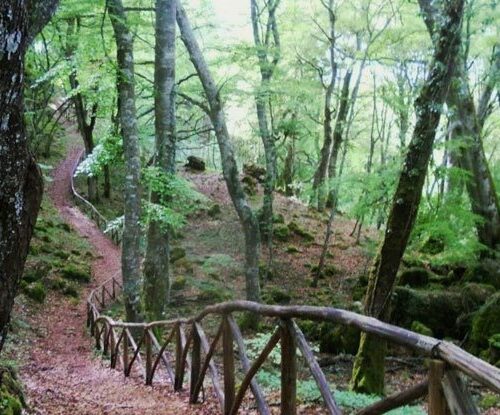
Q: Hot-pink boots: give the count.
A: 0